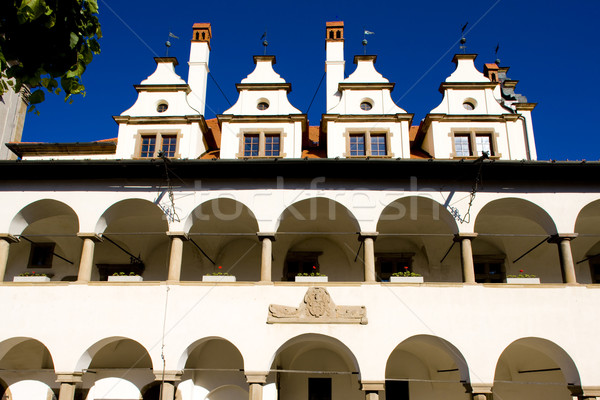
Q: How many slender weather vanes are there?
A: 5